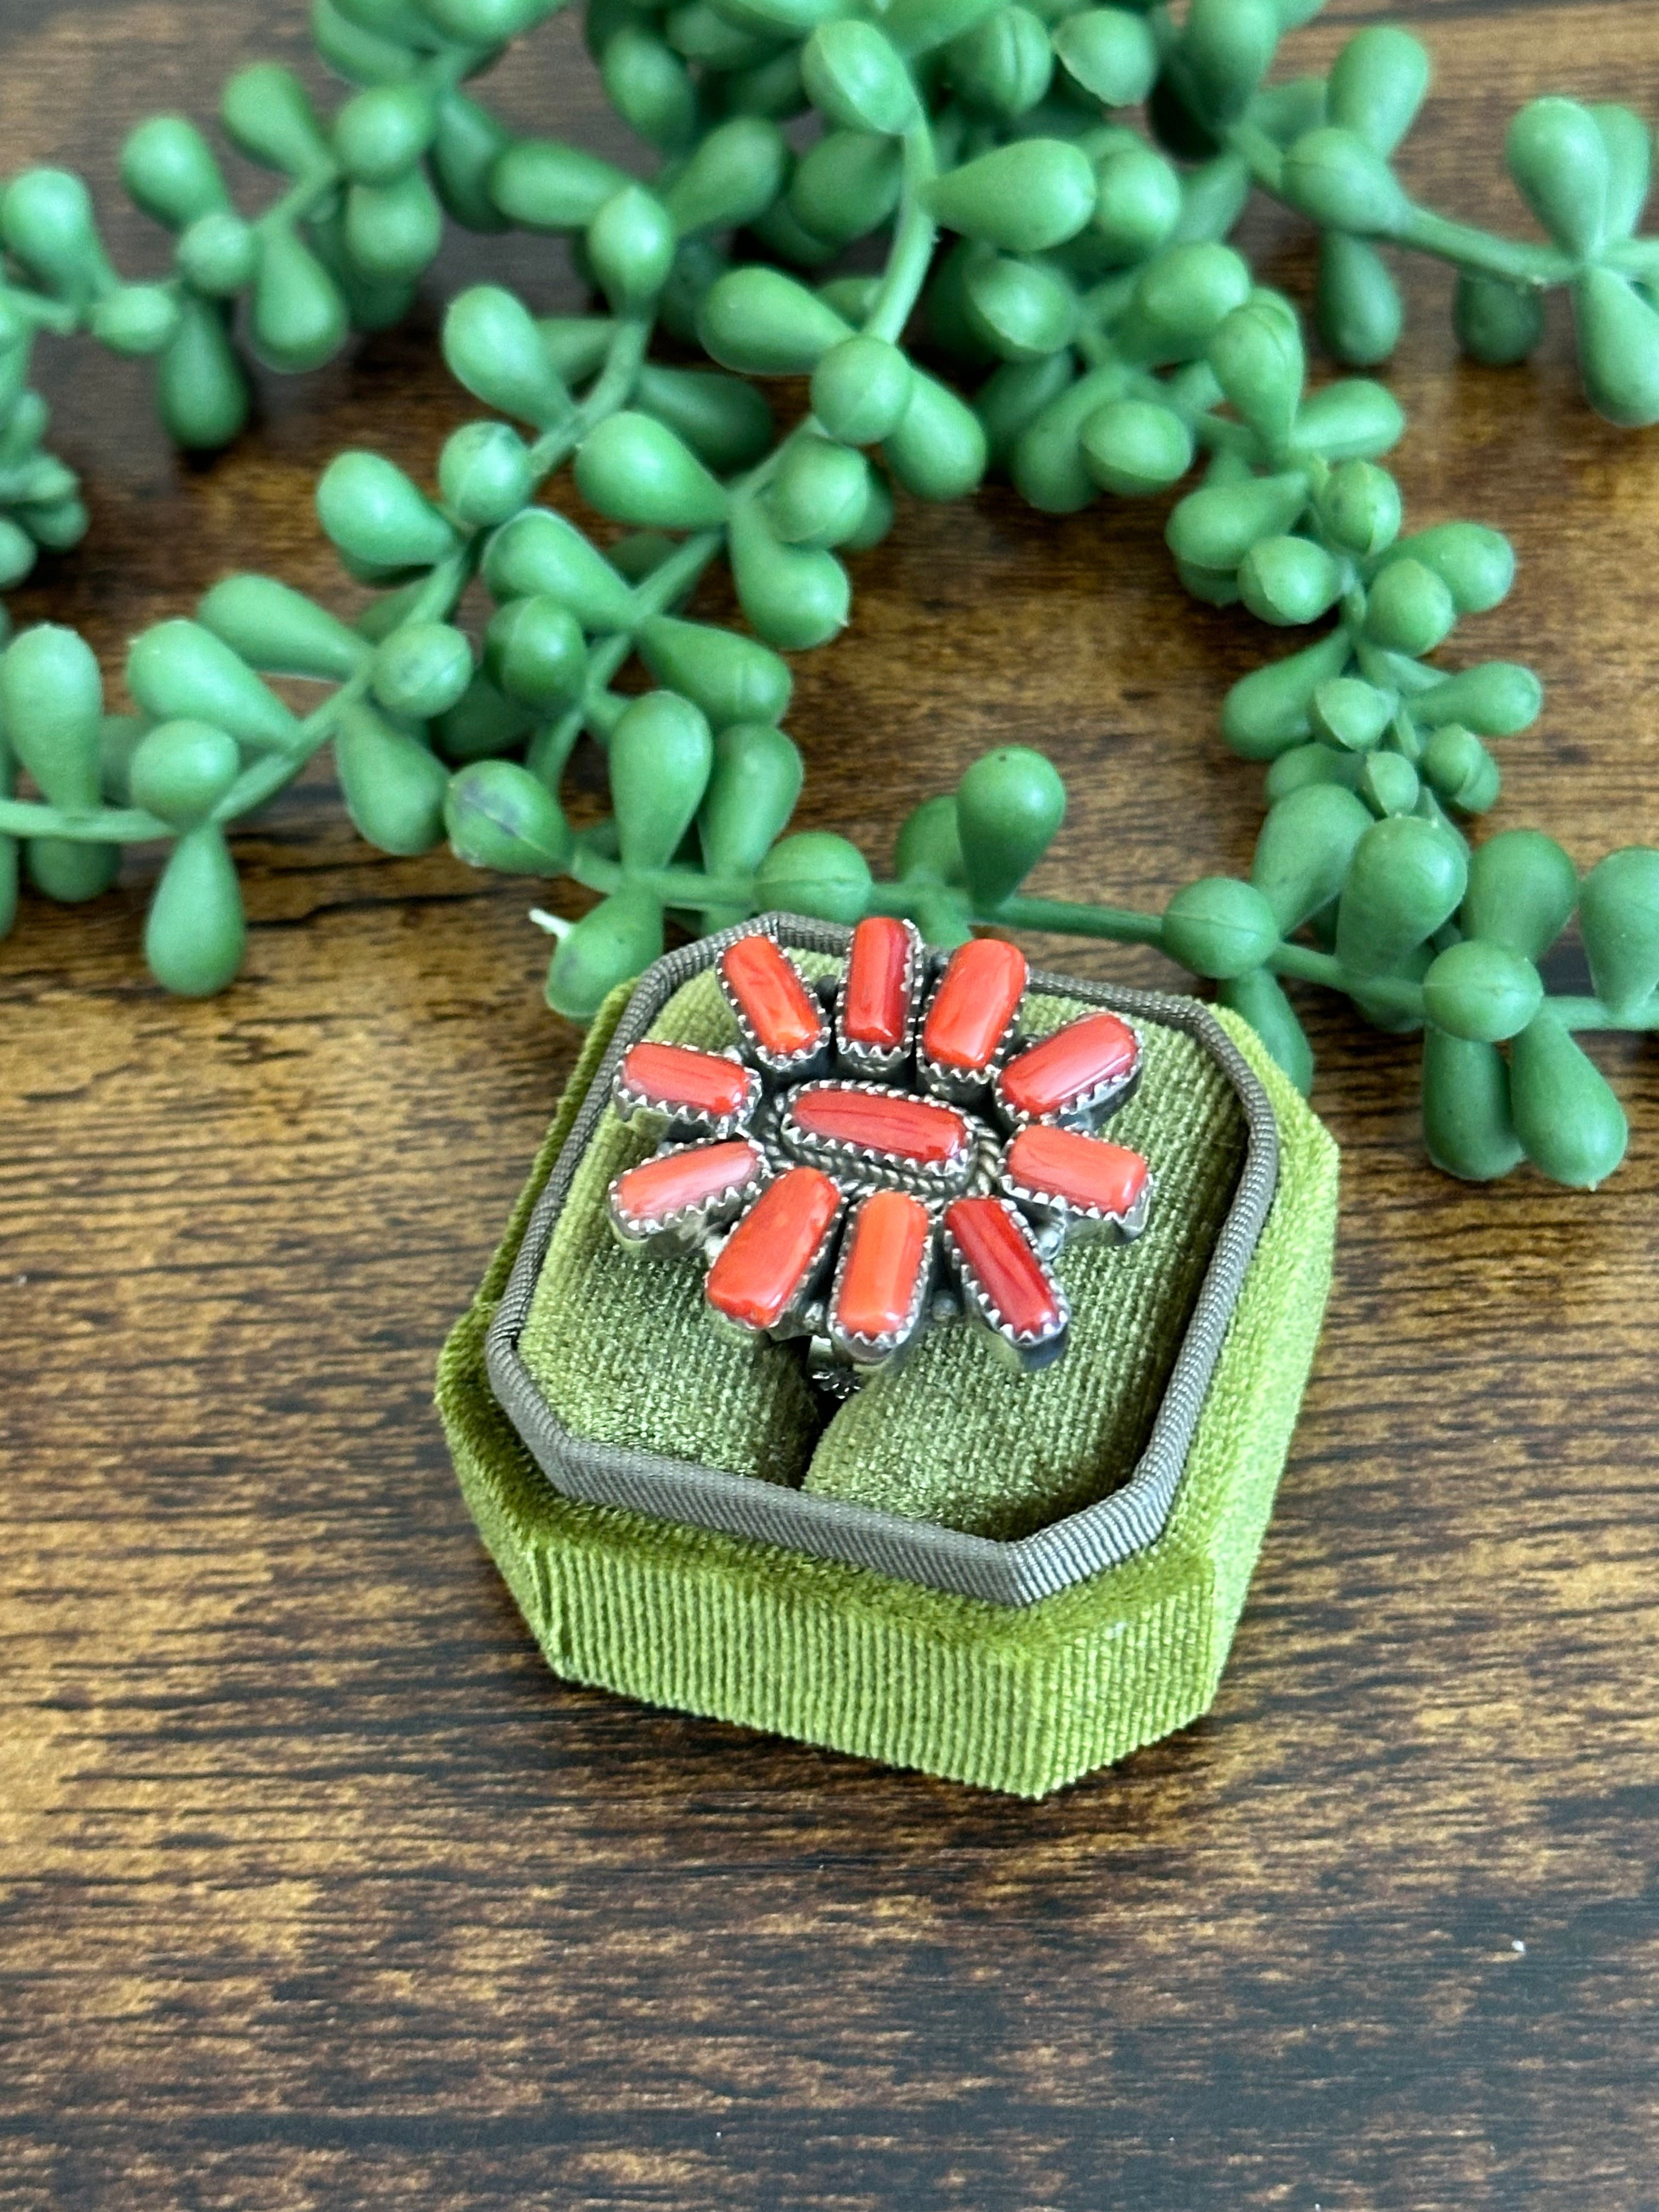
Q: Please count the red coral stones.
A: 11